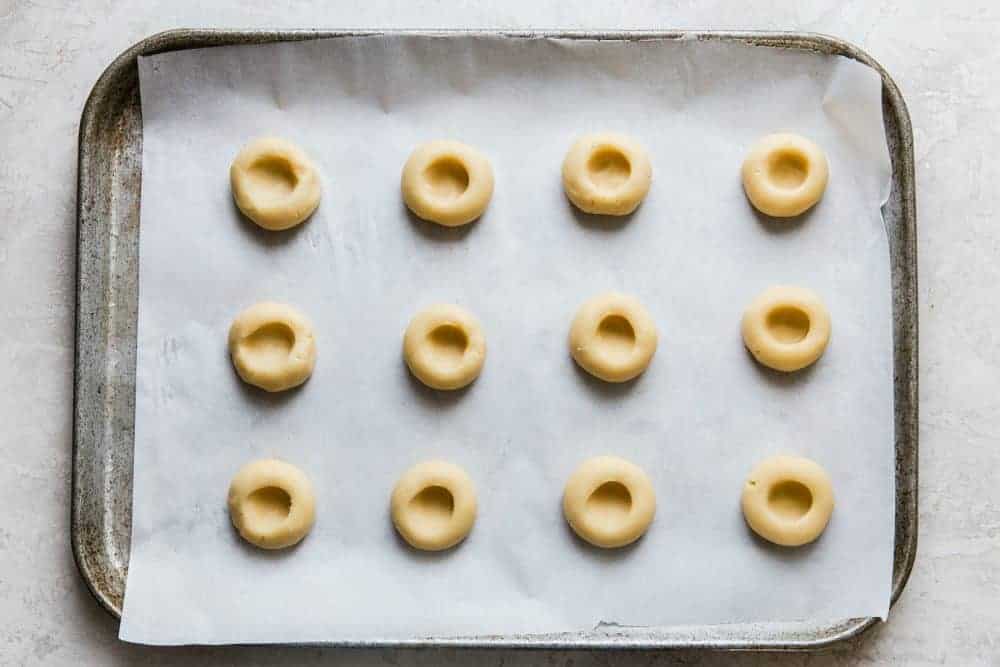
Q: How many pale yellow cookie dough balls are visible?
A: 12